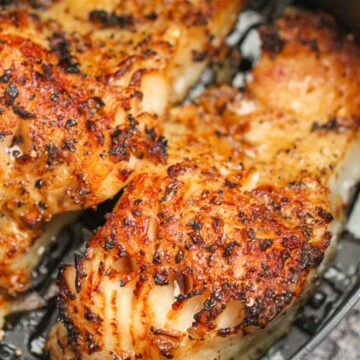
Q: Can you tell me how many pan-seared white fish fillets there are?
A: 2